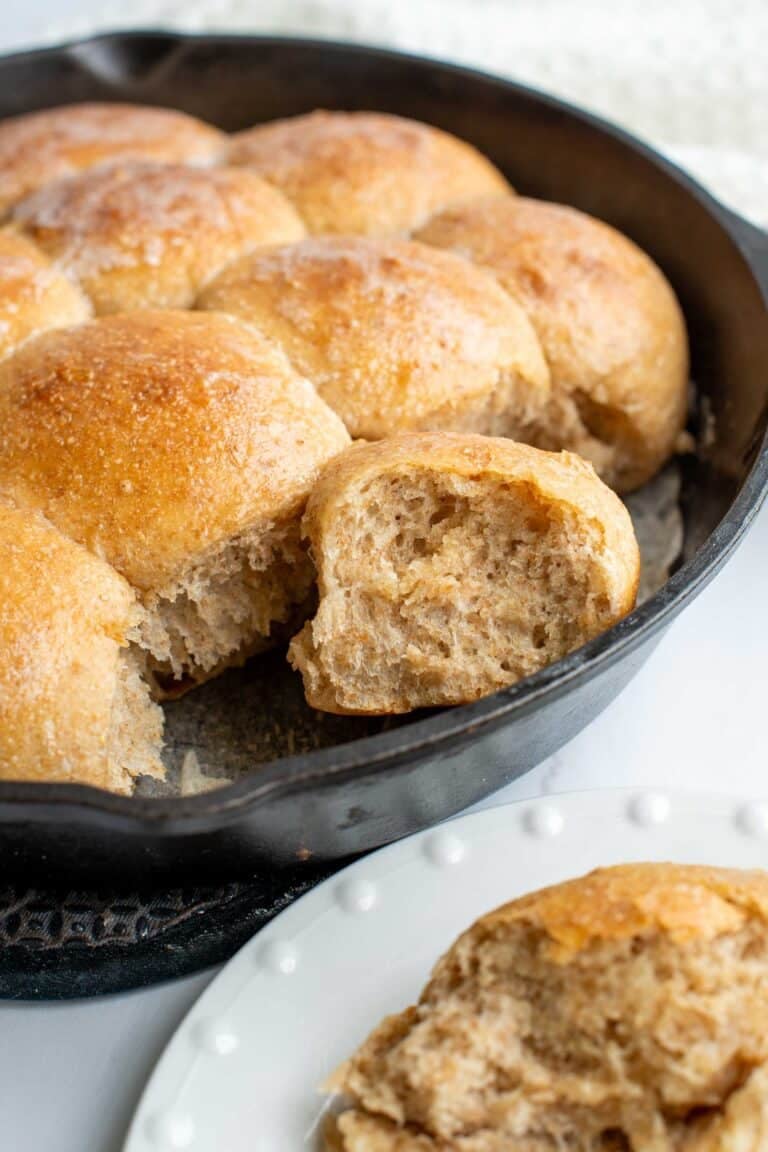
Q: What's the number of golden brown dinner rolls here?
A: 10